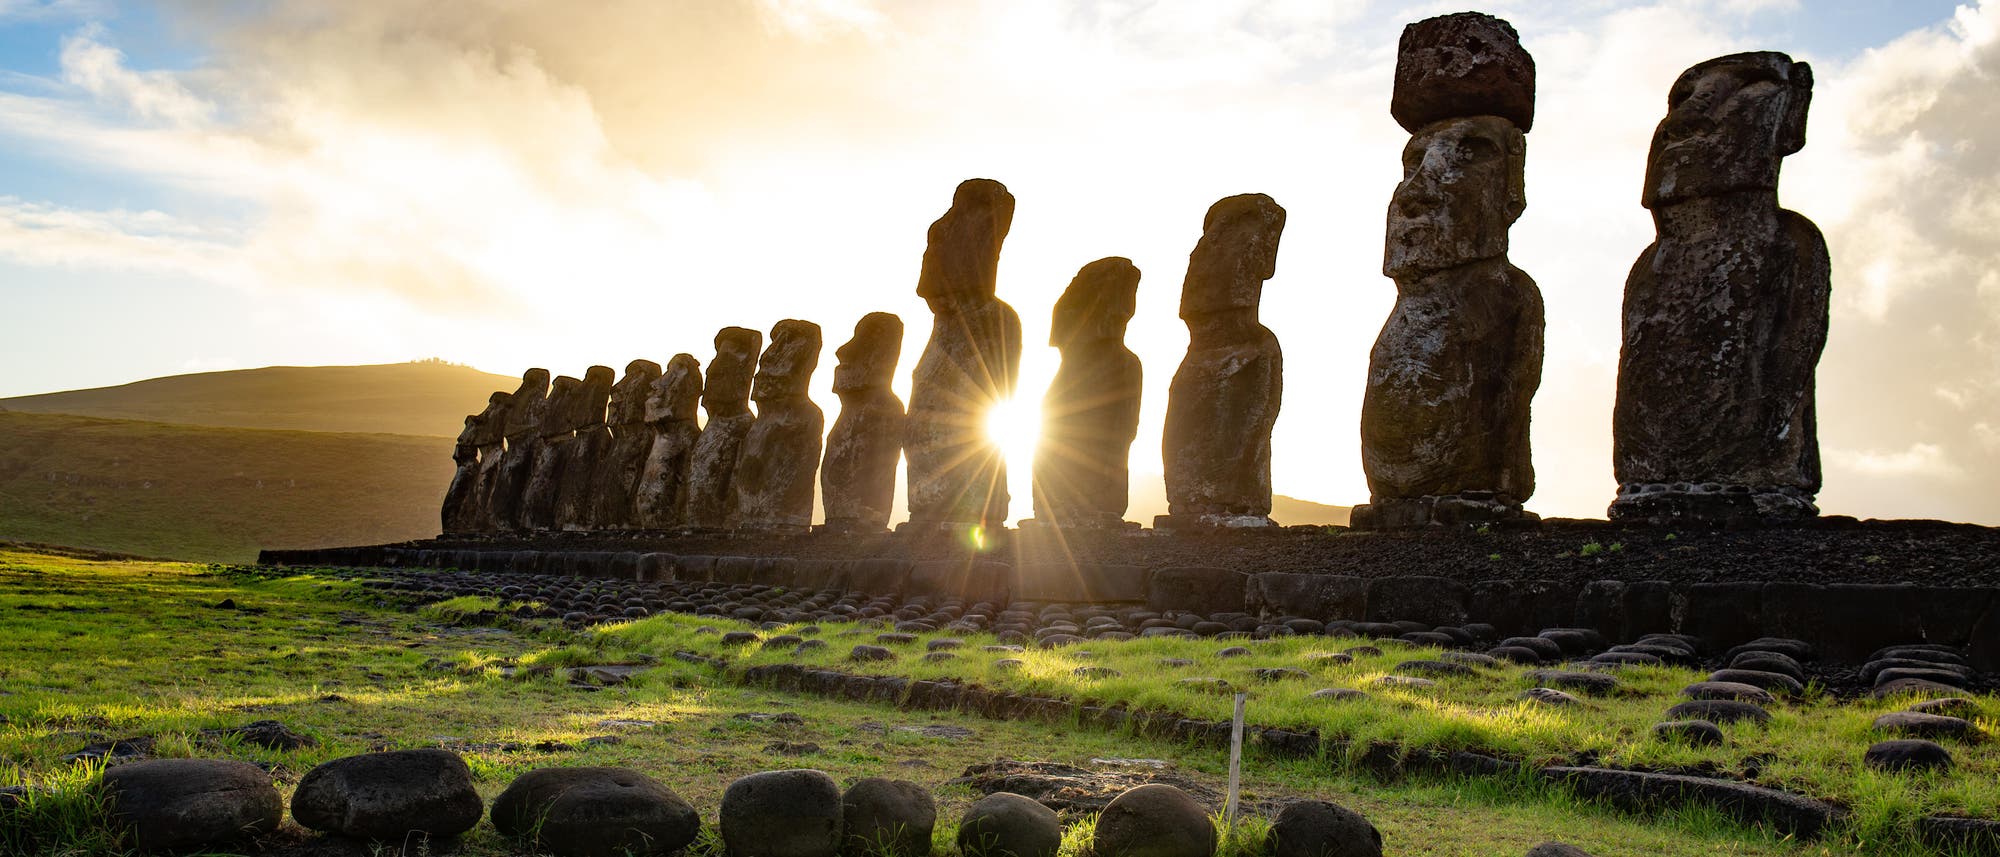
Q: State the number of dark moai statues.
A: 15